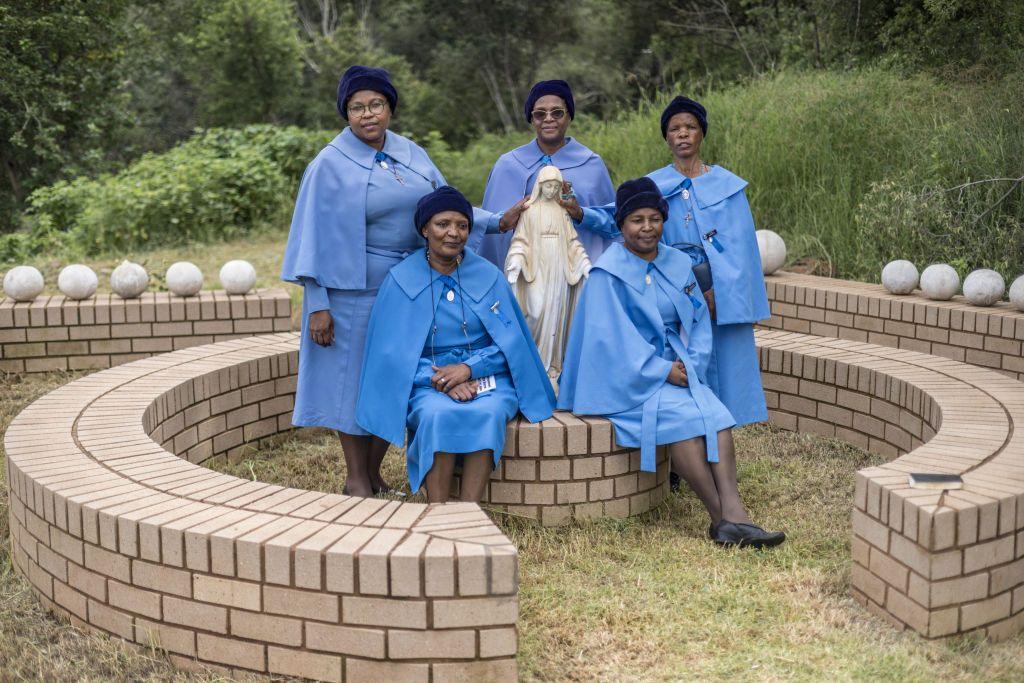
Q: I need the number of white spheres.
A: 10